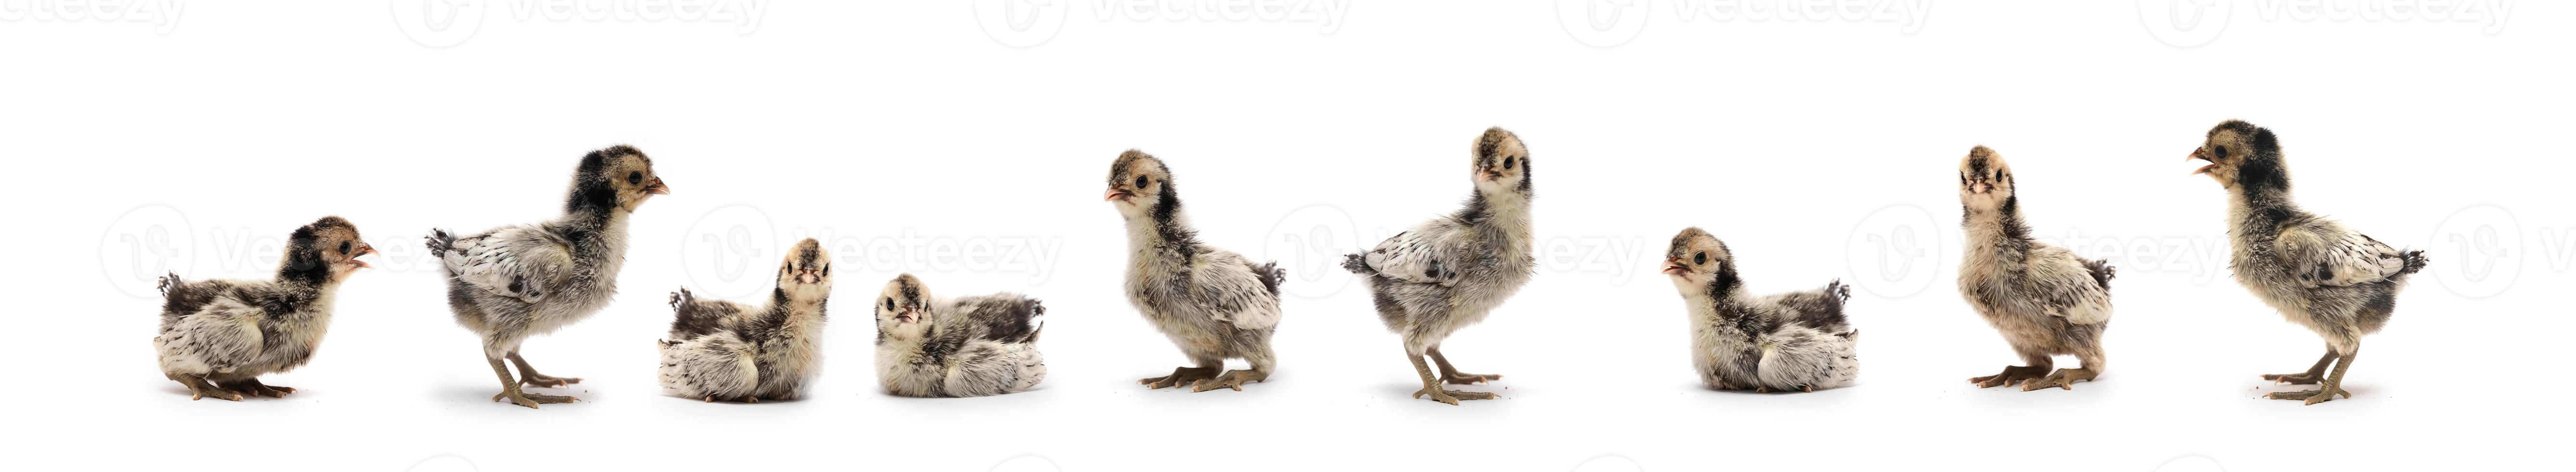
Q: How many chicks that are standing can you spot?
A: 5